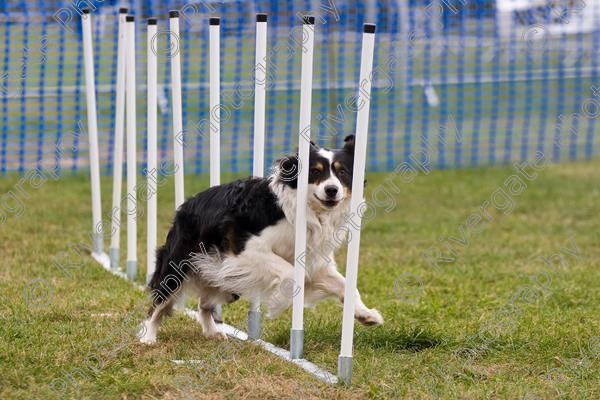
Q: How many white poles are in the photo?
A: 9